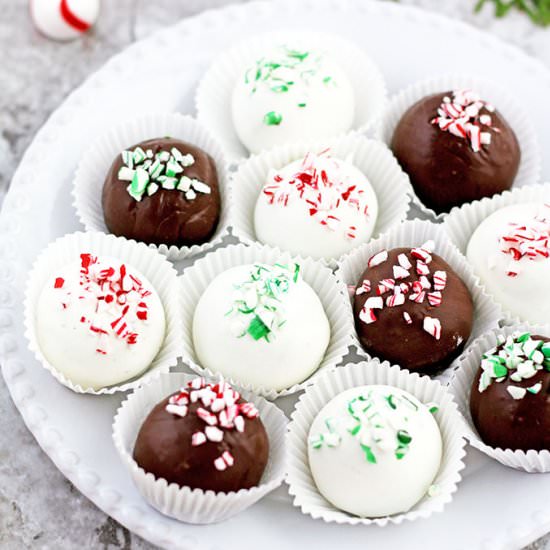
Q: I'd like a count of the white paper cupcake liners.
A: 11